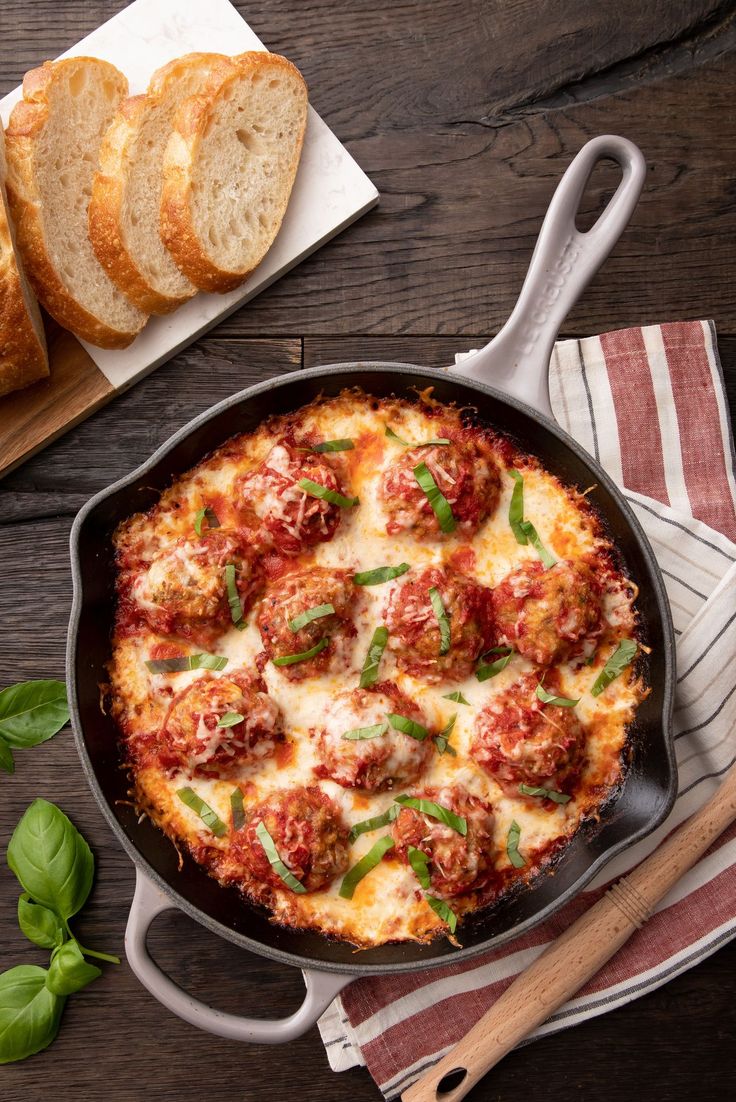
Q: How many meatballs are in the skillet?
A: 11